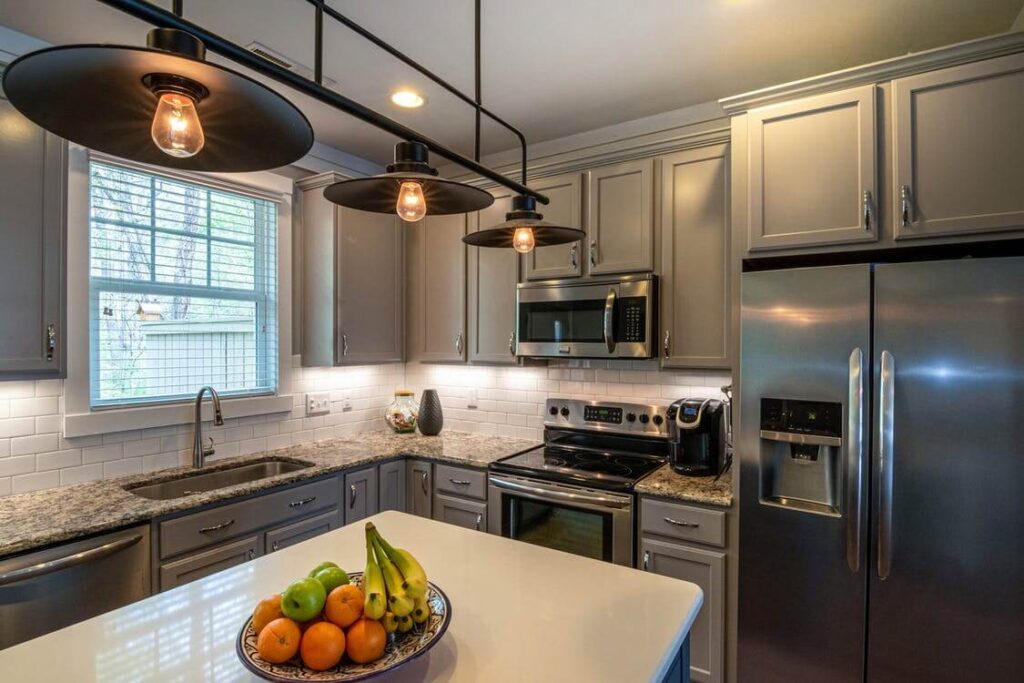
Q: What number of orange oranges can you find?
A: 5